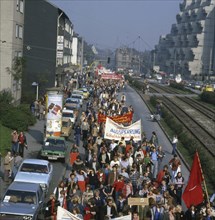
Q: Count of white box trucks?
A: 0